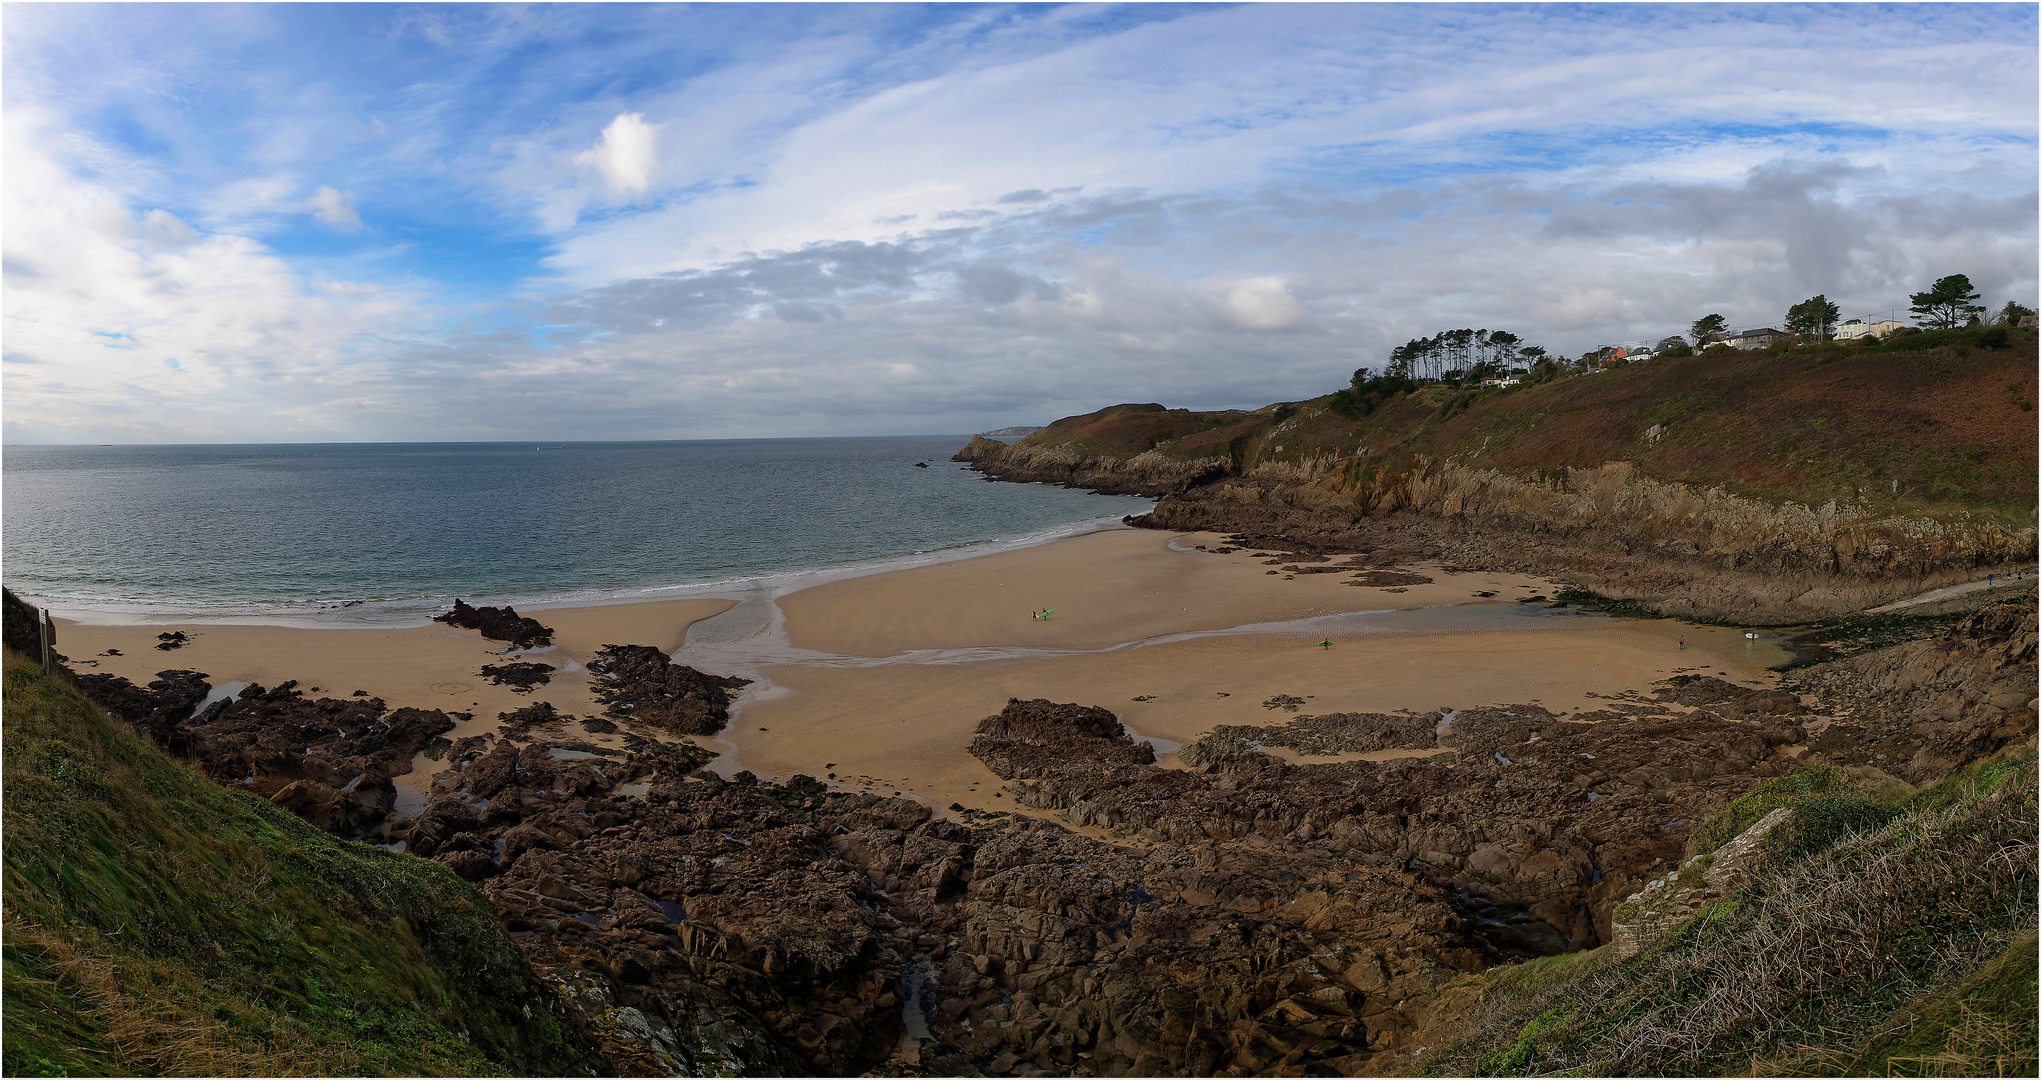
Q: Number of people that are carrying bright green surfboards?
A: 2